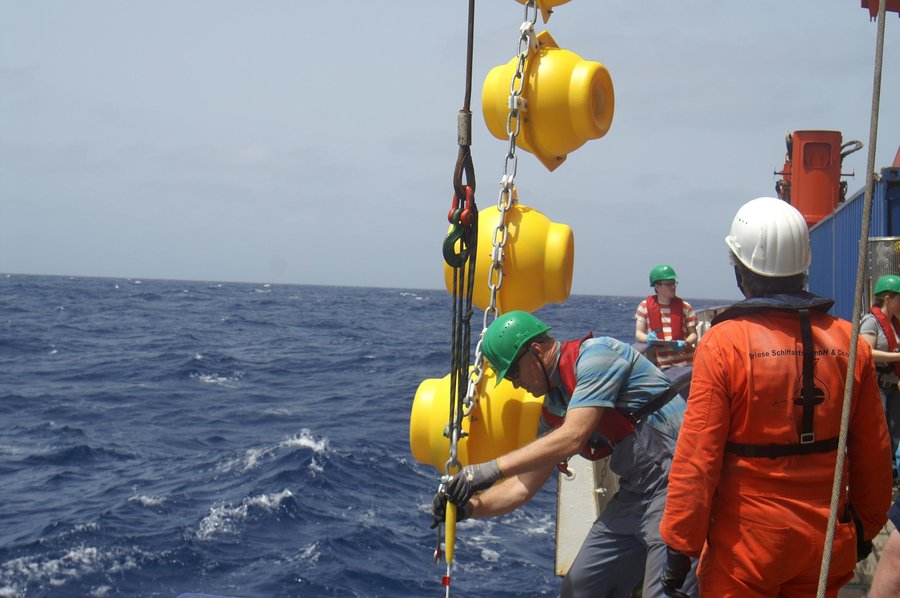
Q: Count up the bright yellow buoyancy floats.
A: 4